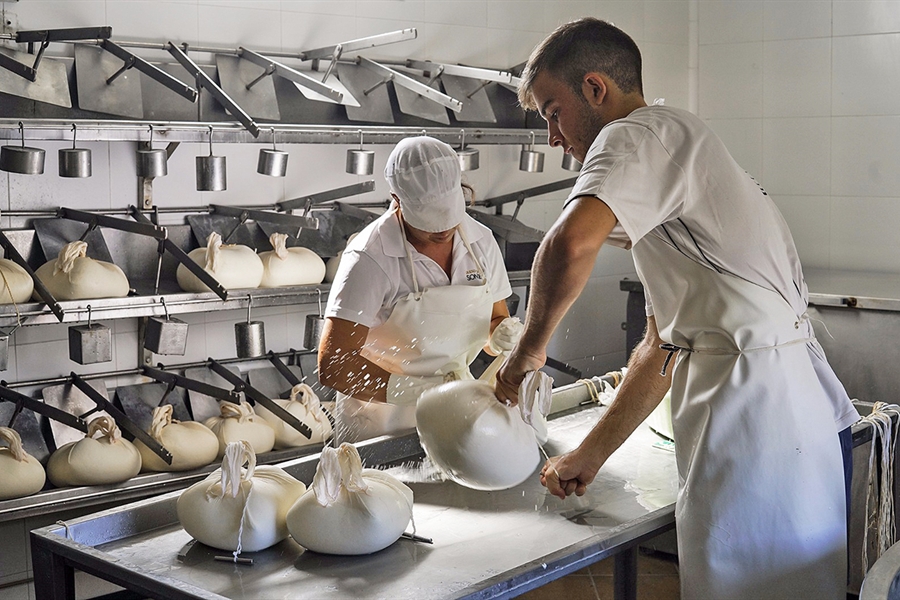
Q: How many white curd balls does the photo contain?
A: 13